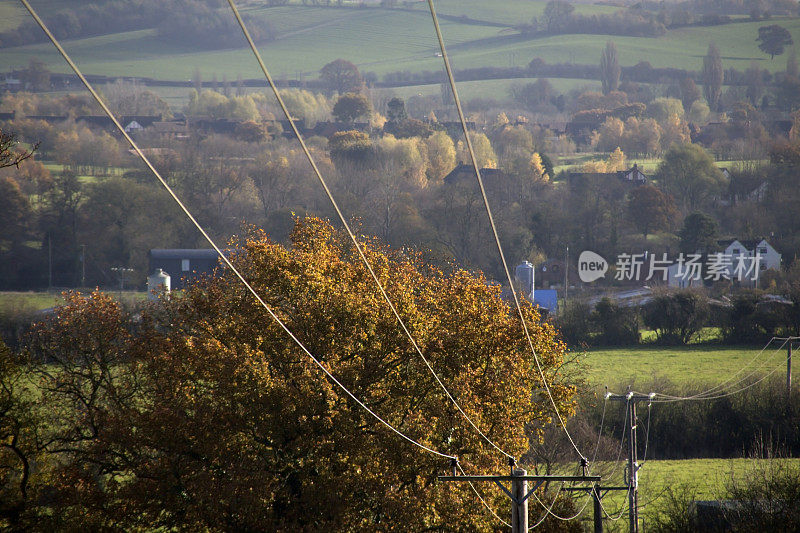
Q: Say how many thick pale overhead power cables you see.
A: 3